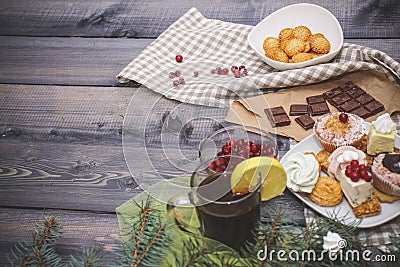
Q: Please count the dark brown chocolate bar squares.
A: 14